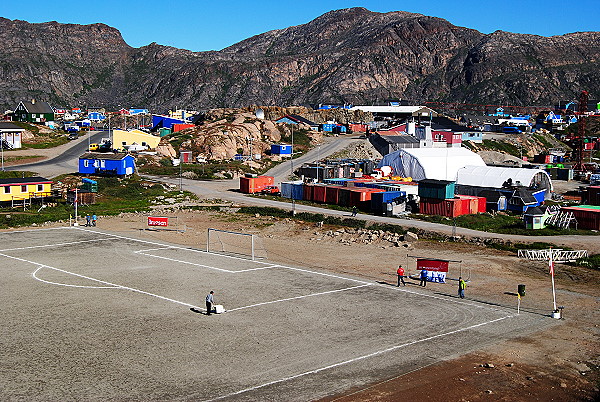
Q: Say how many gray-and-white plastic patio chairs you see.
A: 0